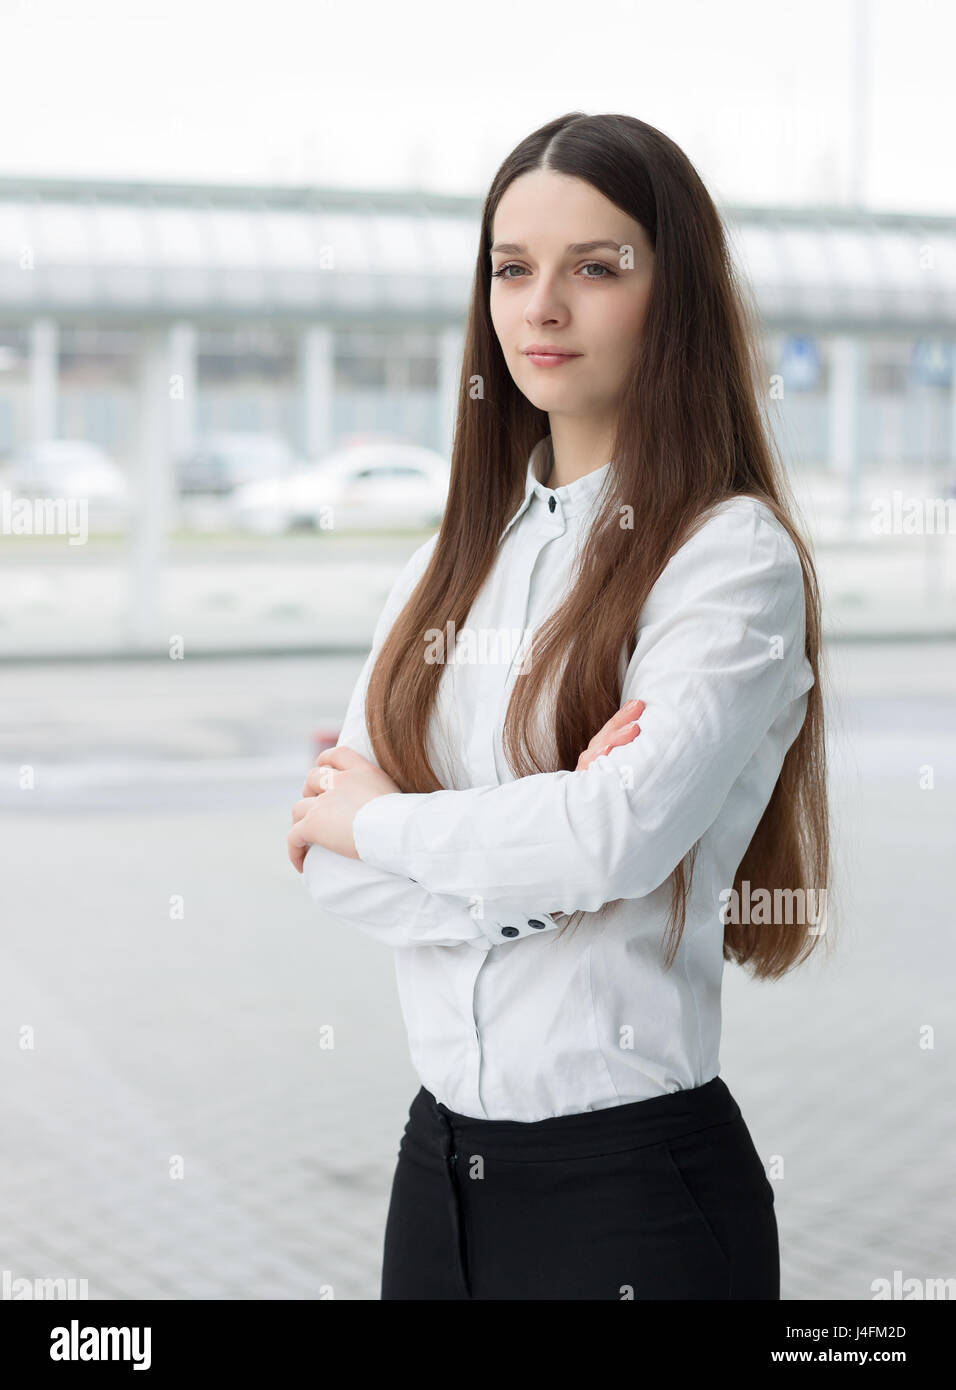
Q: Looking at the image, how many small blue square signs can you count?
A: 2